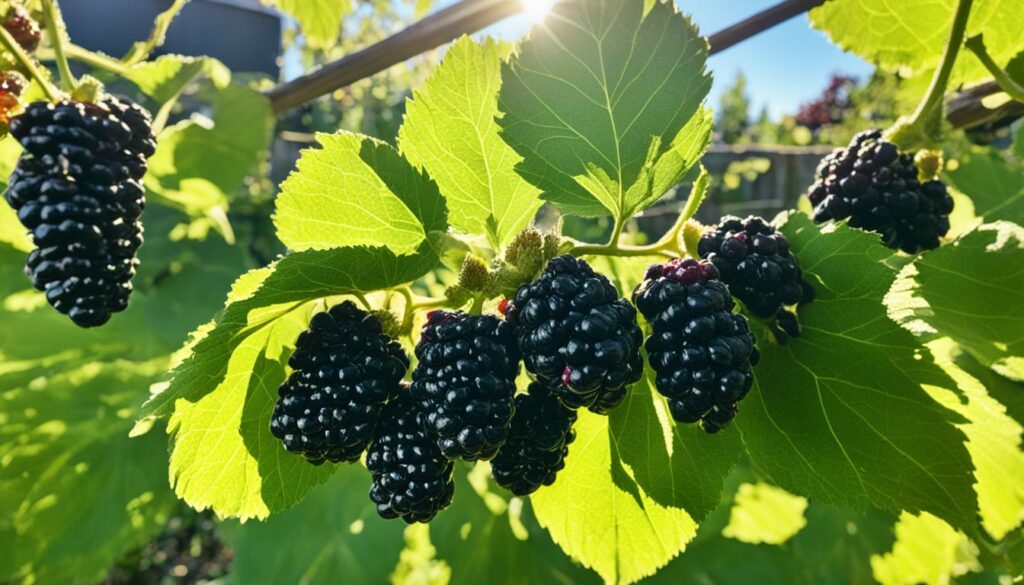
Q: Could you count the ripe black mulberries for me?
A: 9